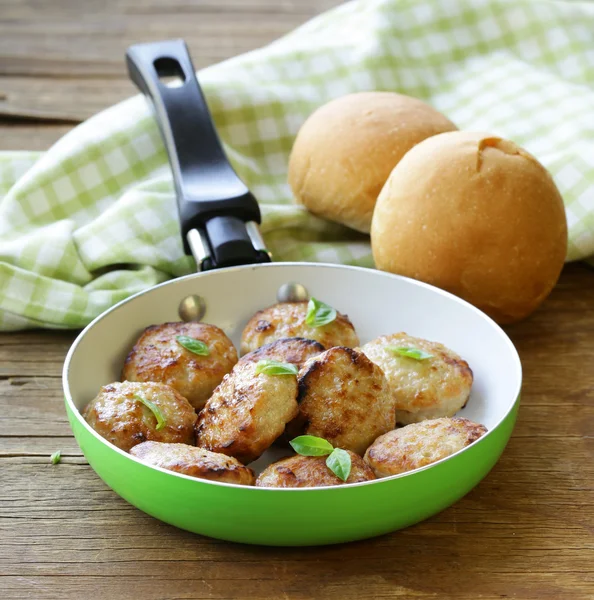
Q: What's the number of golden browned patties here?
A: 10